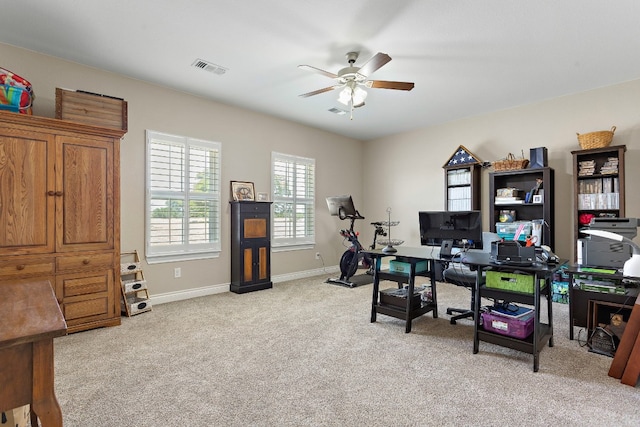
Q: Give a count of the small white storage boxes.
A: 3